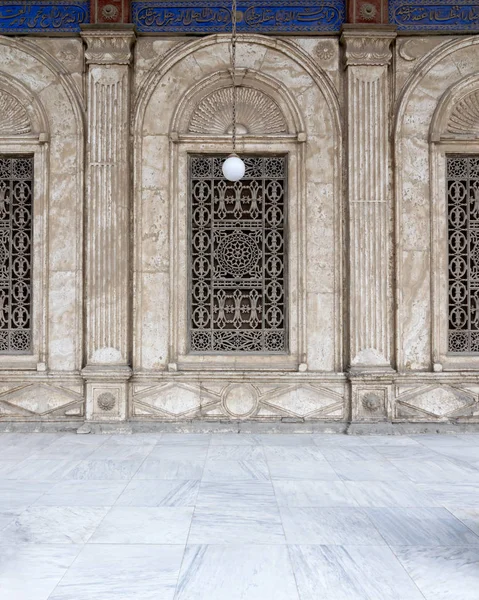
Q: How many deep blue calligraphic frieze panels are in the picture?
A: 3